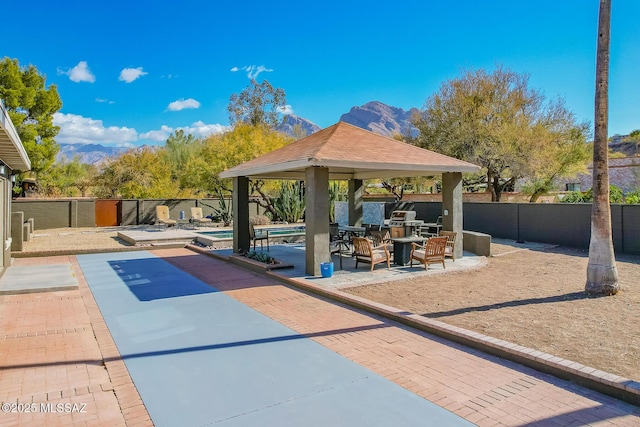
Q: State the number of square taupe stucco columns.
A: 4